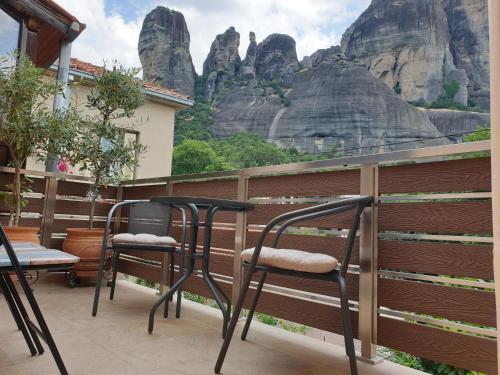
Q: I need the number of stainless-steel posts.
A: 5